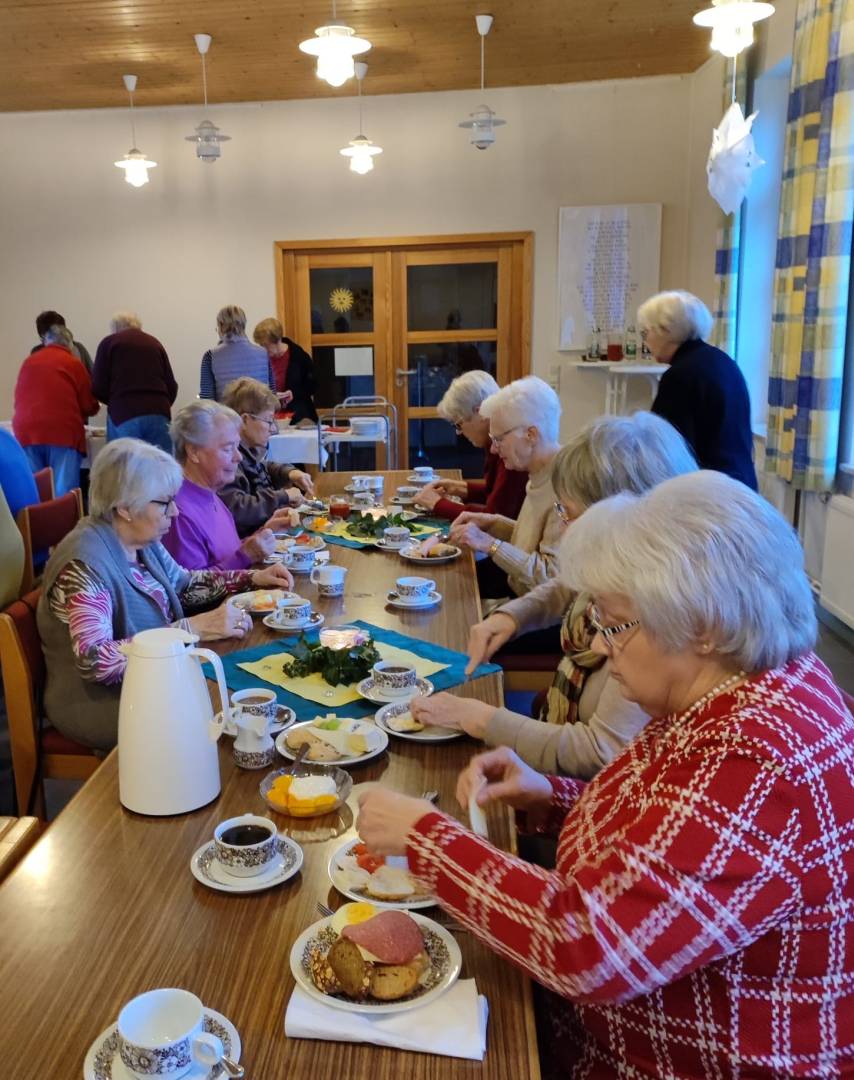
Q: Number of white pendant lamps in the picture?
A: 6